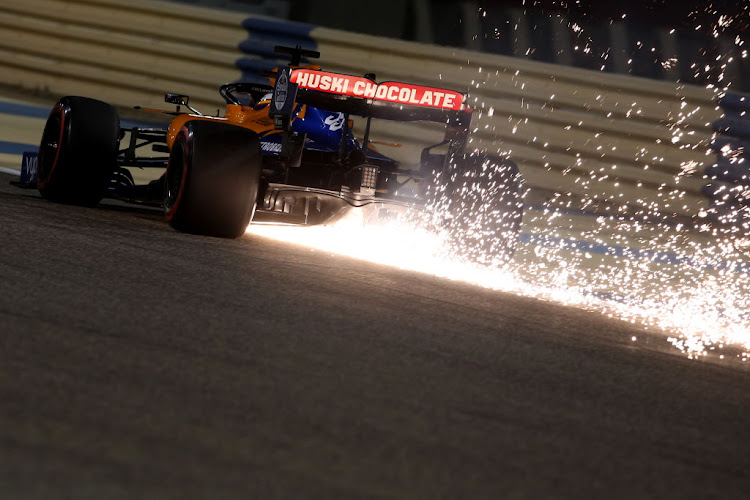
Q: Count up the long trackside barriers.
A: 1